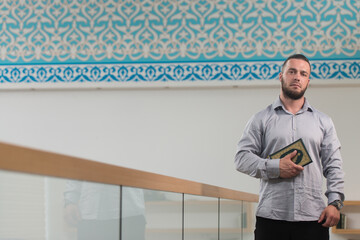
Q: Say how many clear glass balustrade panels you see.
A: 5